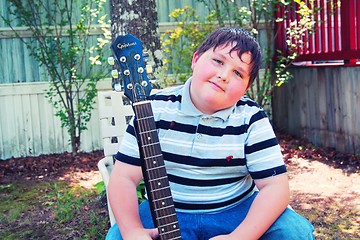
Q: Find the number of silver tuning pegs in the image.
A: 6